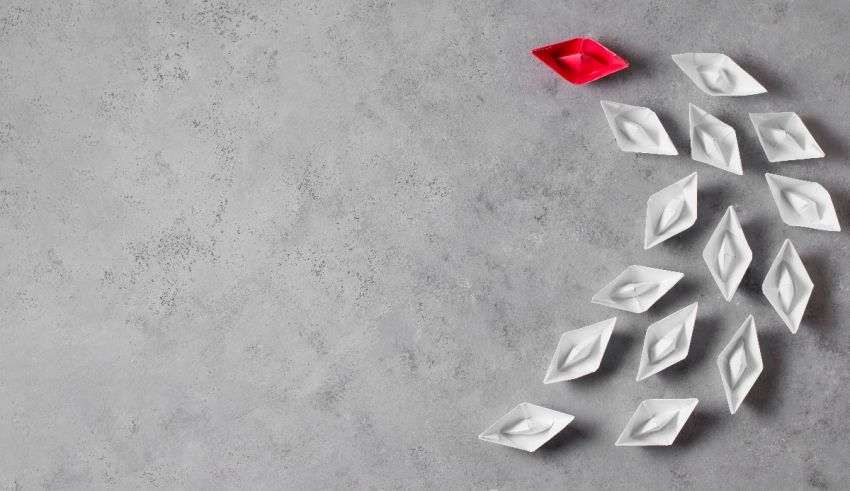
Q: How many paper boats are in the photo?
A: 15